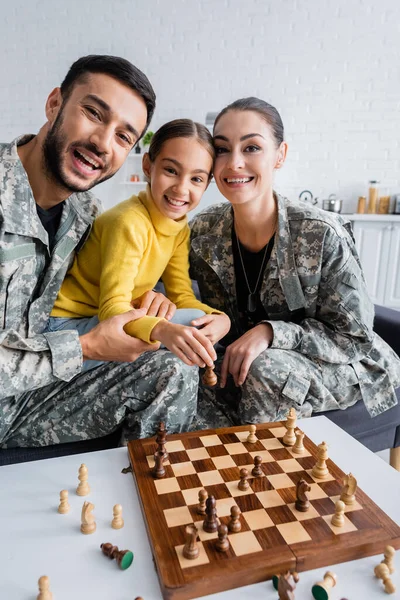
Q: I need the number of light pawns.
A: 7